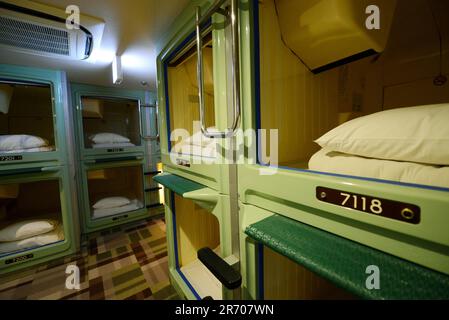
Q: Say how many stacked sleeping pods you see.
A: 8